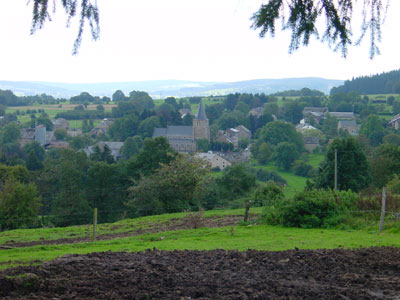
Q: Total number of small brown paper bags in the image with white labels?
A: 0